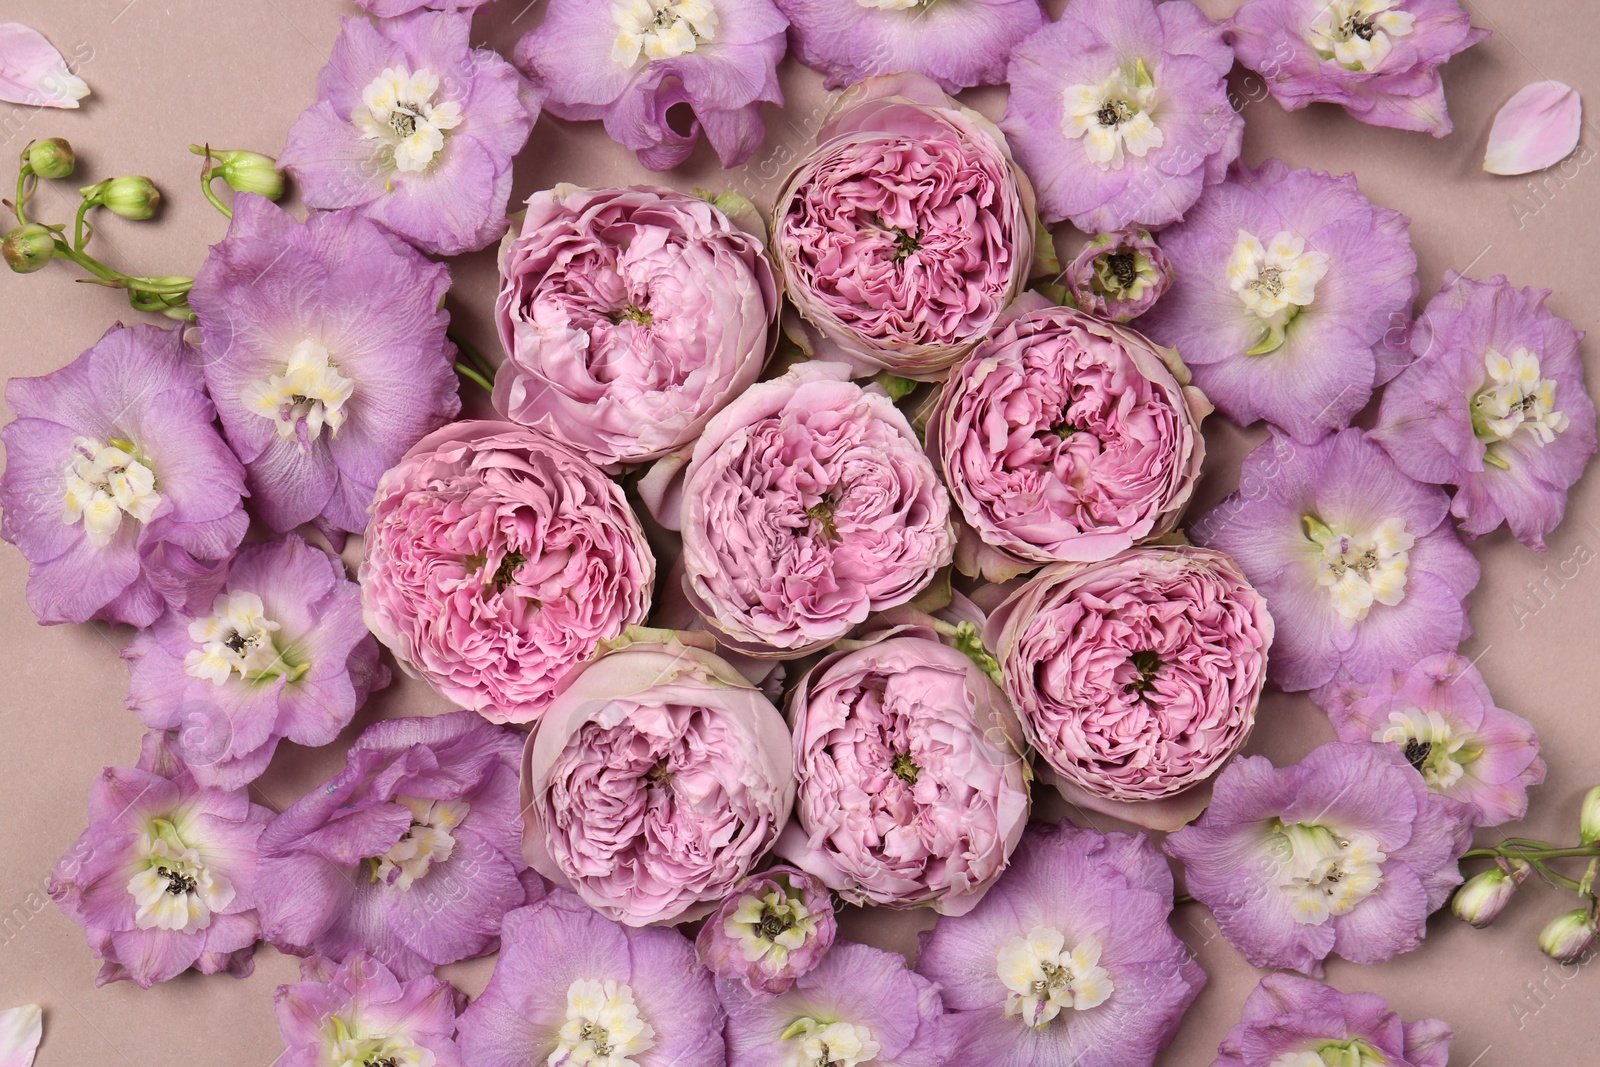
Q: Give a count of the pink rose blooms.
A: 8